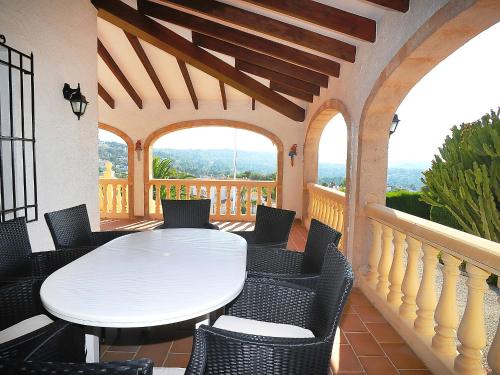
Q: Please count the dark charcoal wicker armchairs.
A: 8